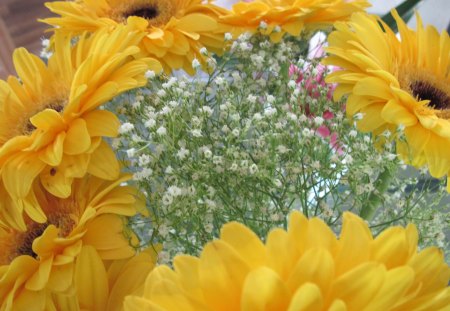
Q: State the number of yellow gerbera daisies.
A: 6